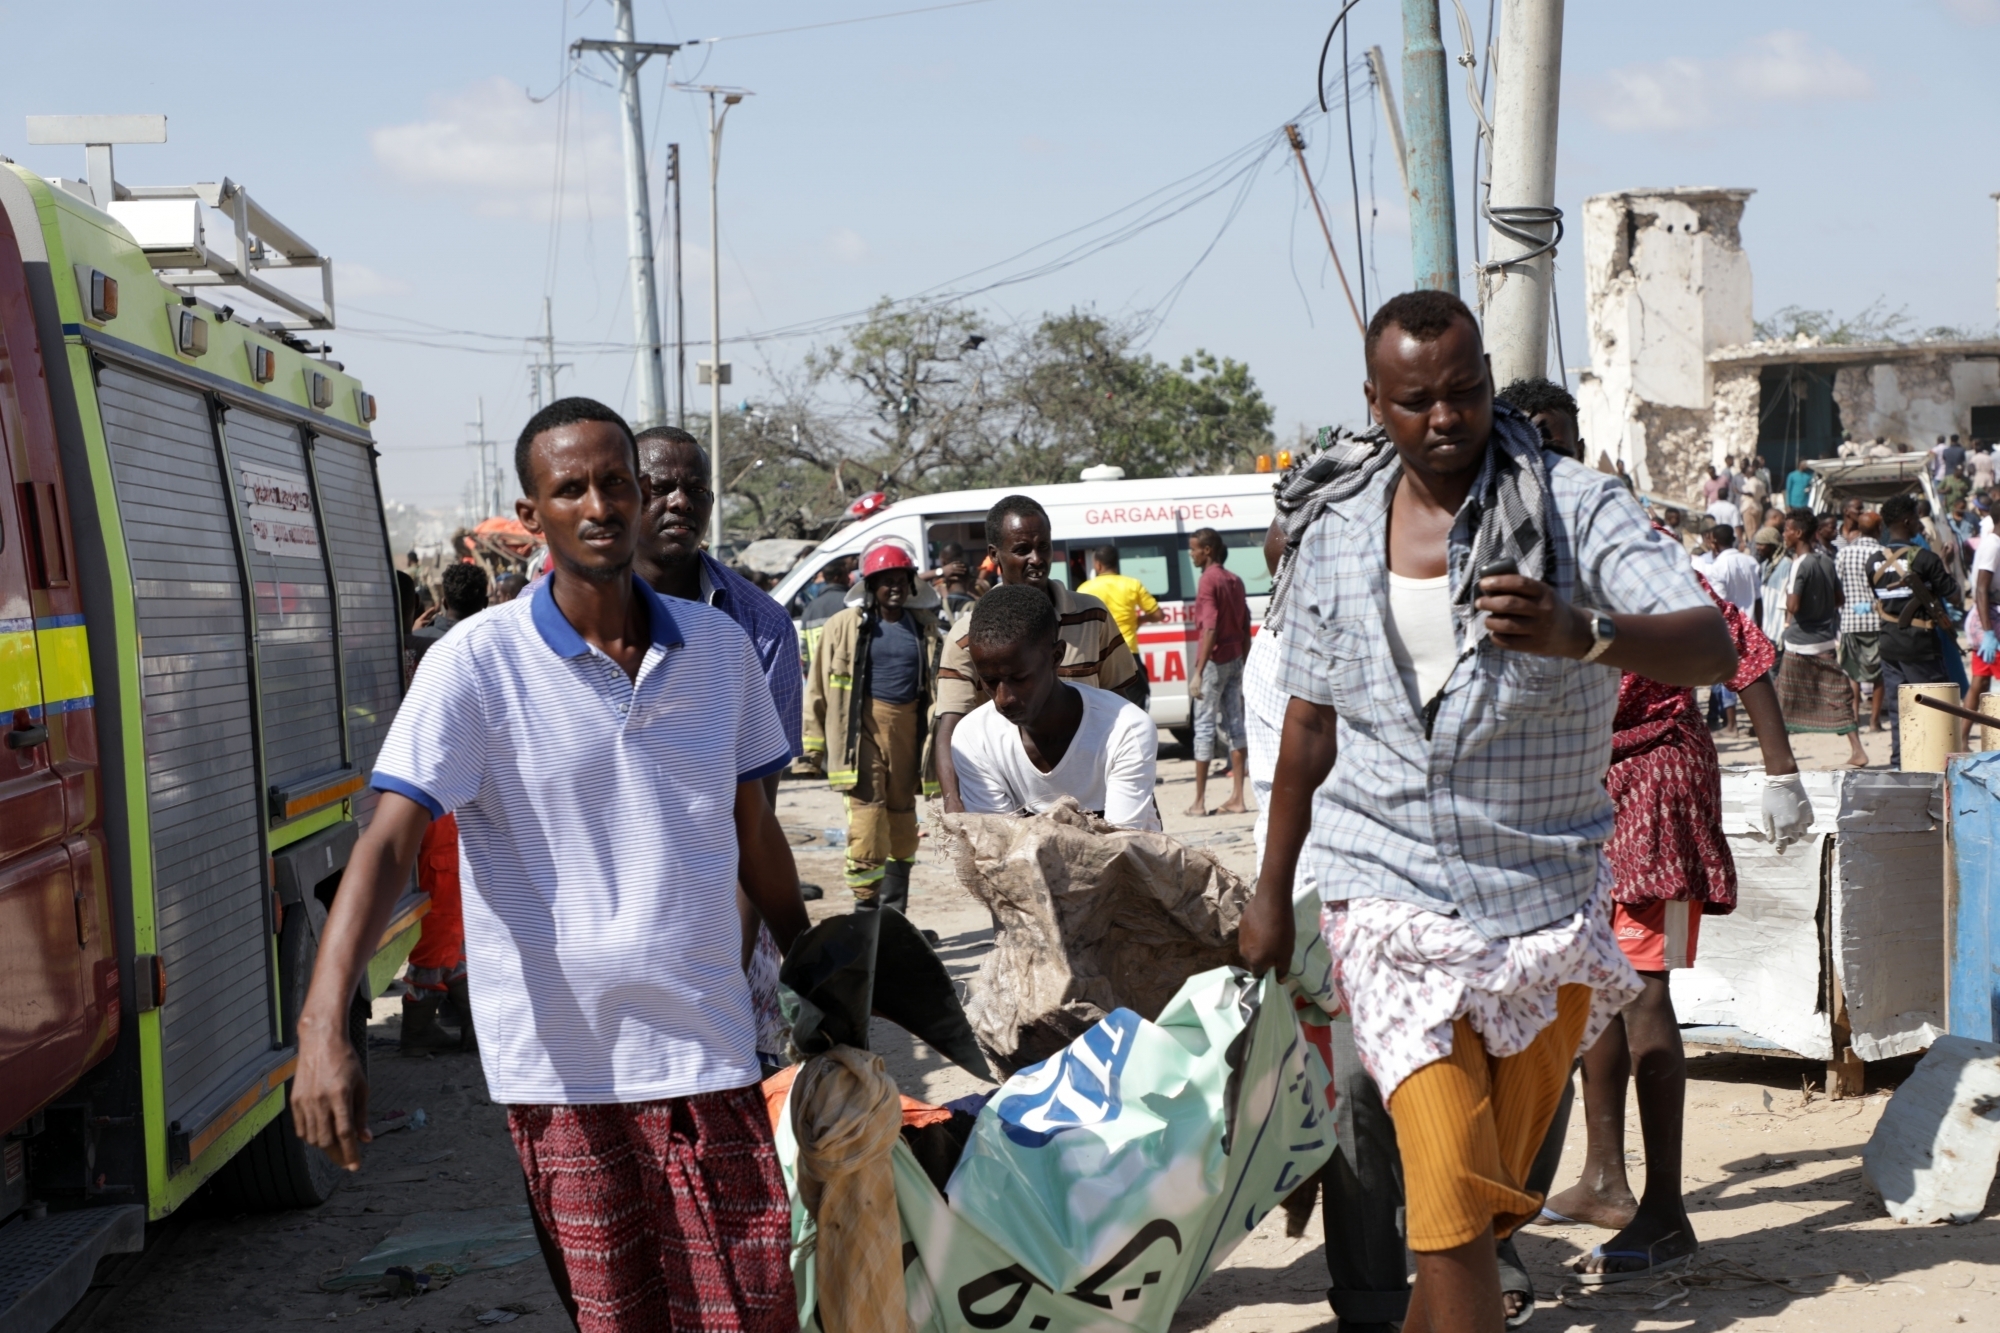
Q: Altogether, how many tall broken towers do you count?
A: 1